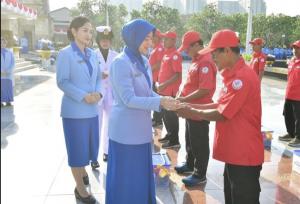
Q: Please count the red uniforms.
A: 6